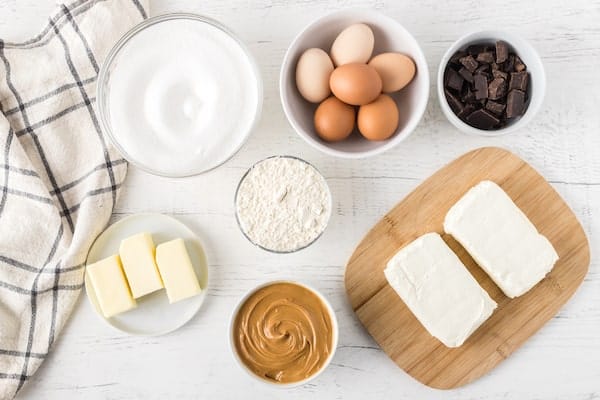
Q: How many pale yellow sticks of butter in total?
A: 3